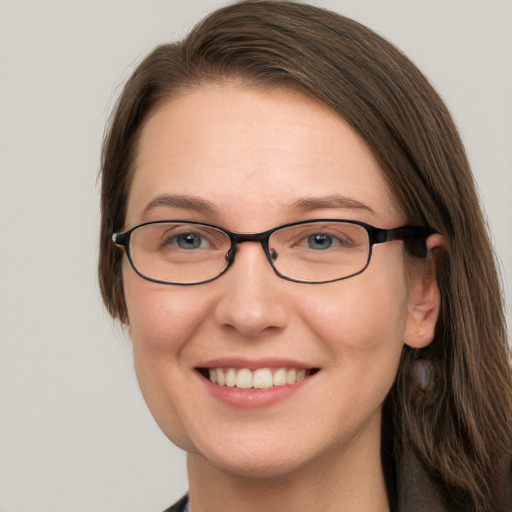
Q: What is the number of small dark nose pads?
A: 2